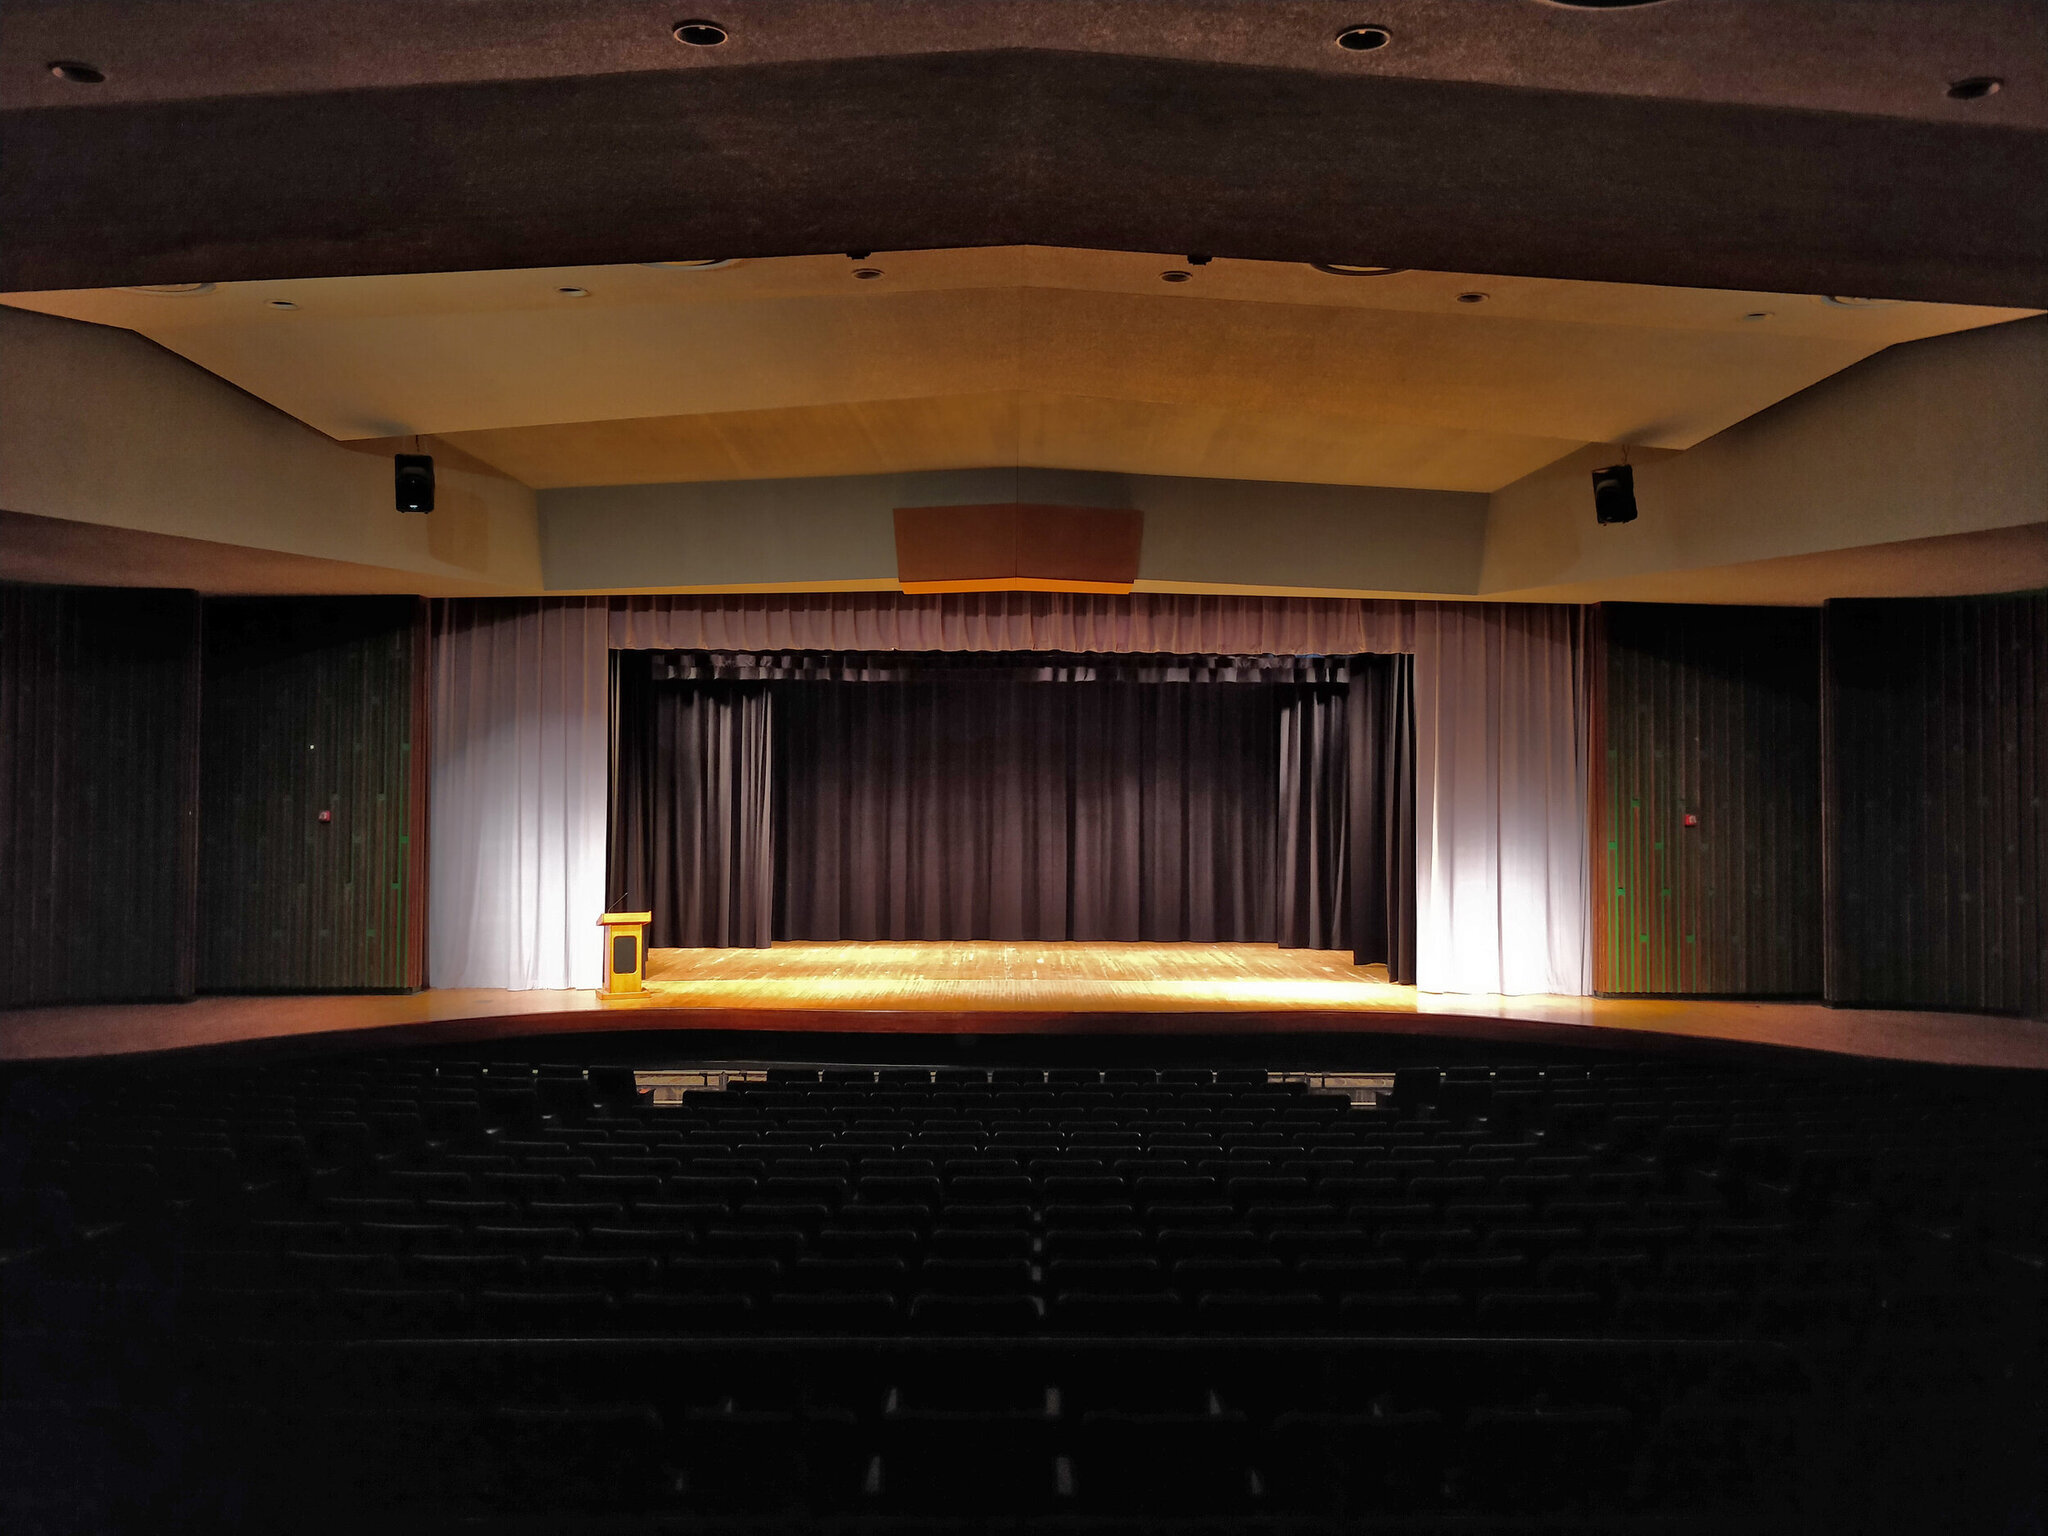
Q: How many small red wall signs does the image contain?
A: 2